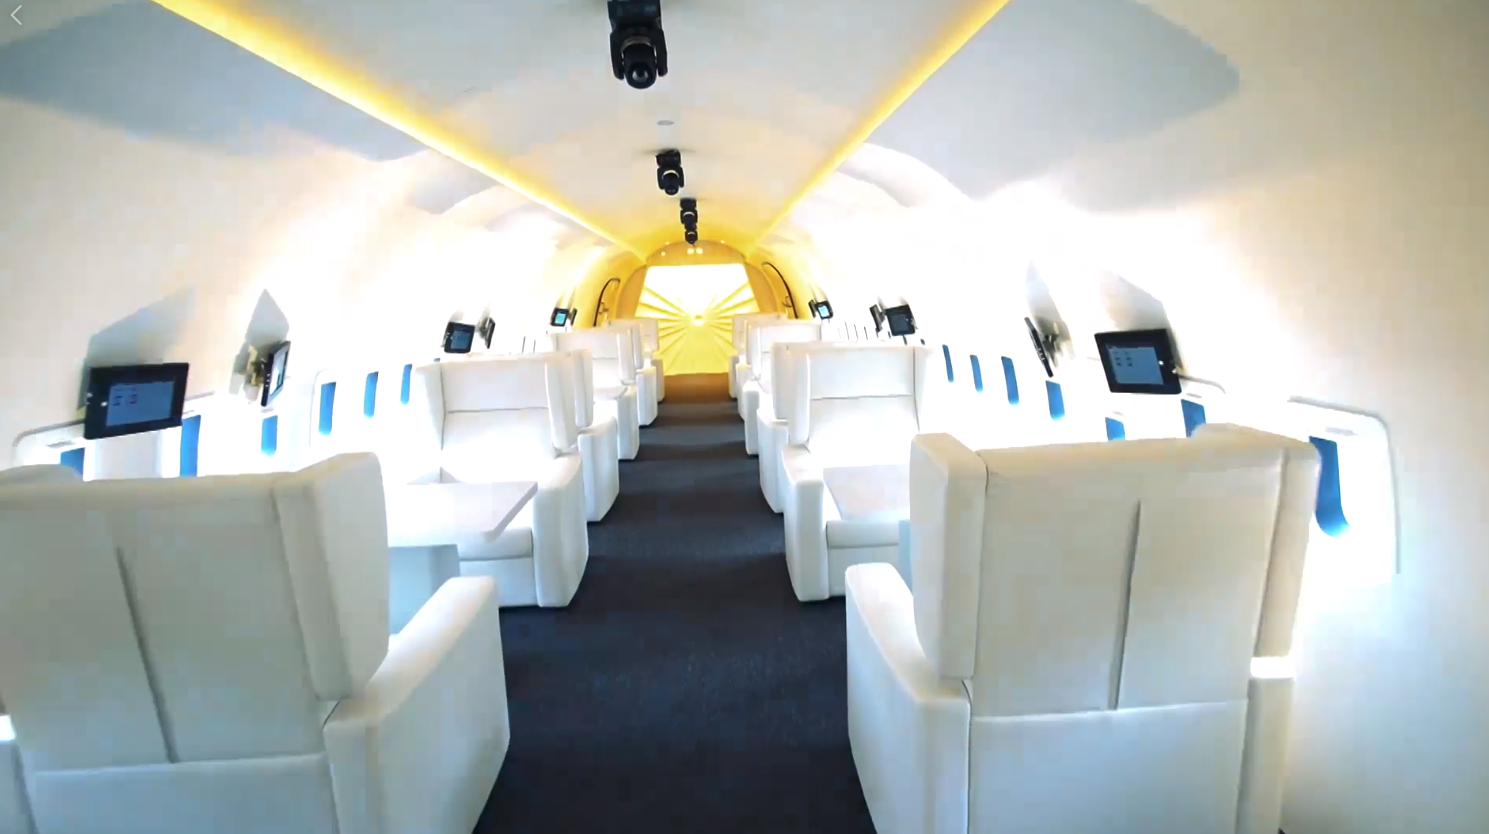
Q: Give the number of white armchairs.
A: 12